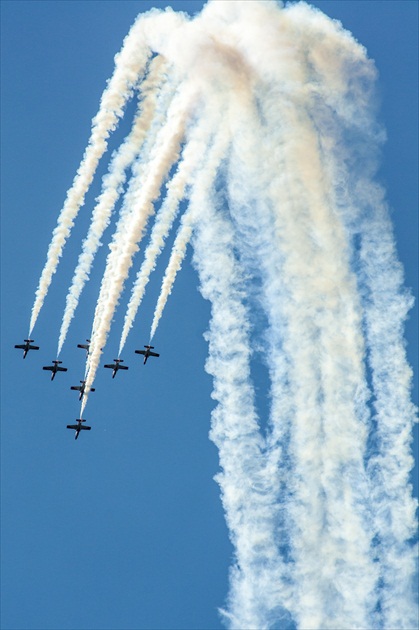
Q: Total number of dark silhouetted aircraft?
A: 7